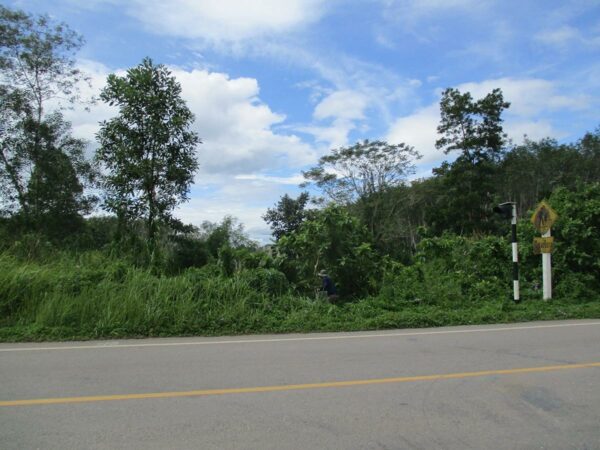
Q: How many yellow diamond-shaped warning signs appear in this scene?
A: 1